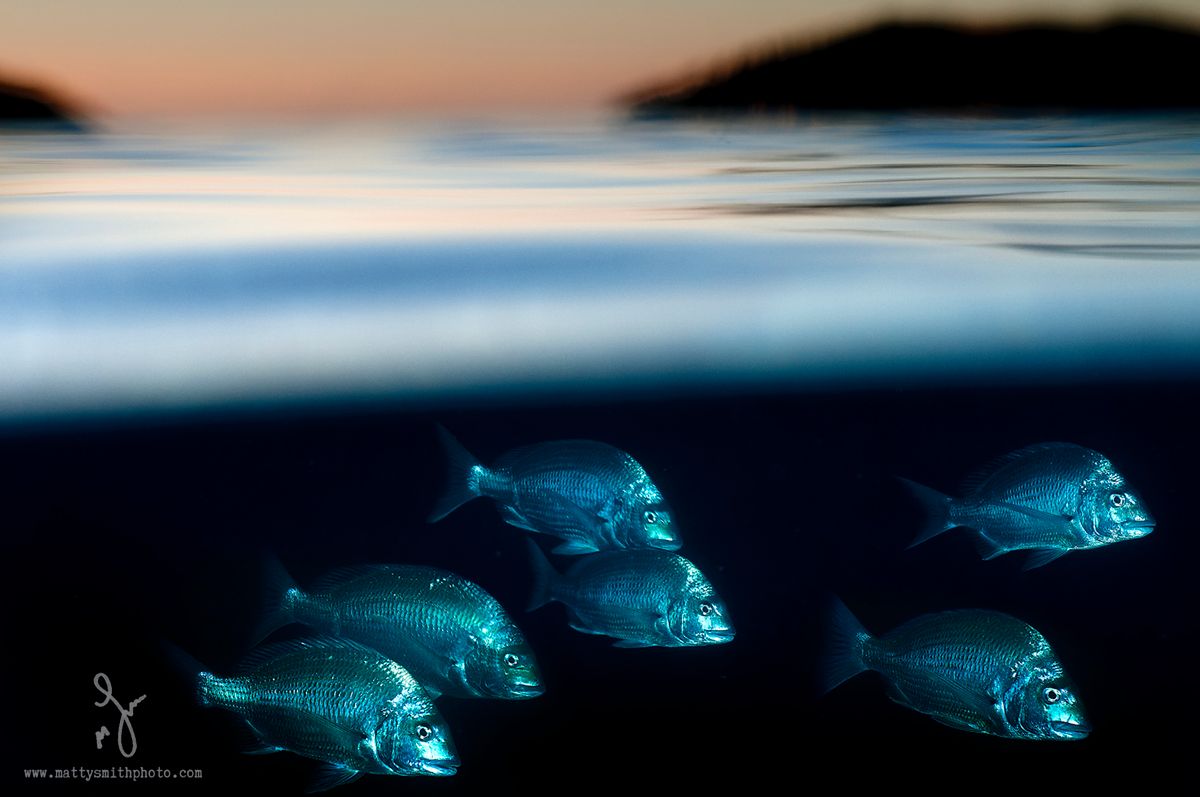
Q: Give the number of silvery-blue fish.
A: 6